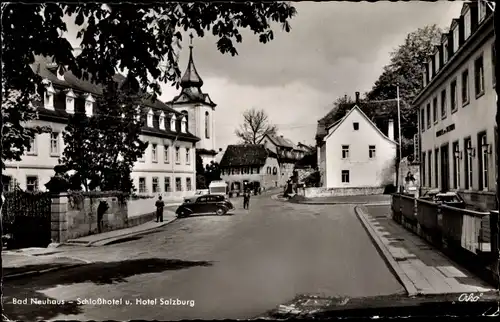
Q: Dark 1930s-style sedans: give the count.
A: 1